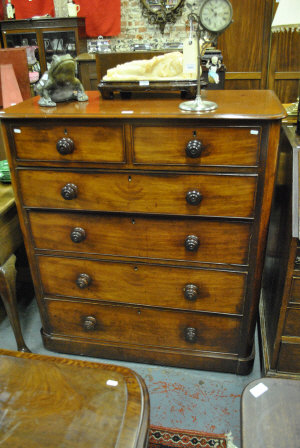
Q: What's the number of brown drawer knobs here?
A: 10